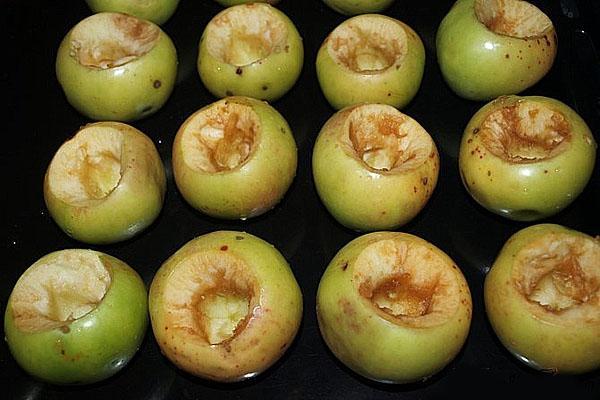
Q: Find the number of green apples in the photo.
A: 15